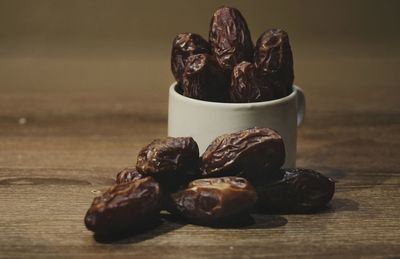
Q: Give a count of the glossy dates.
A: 11